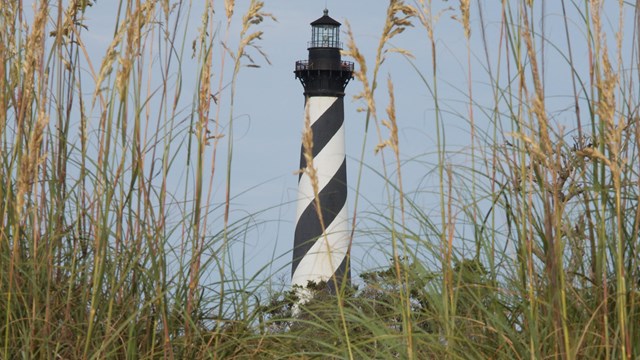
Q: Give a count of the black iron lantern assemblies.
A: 1